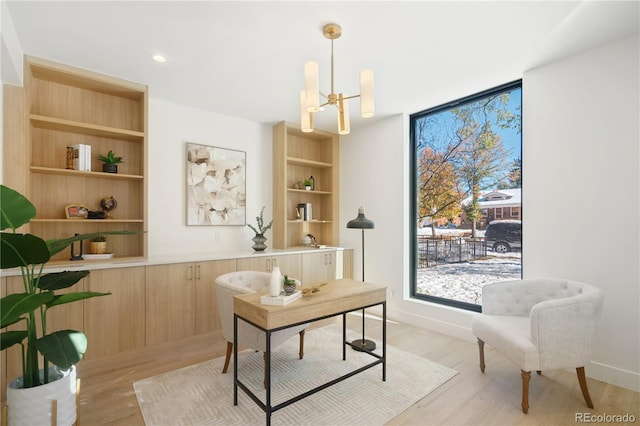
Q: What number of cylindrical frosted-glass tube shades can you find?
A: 4